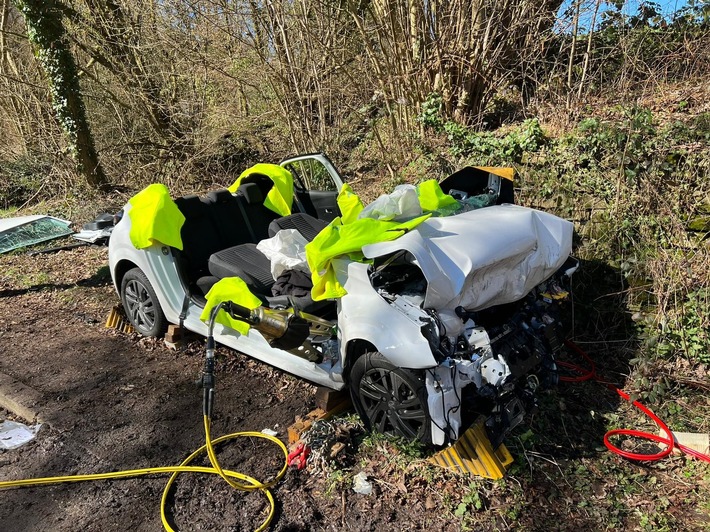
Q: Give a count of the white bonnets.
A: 1